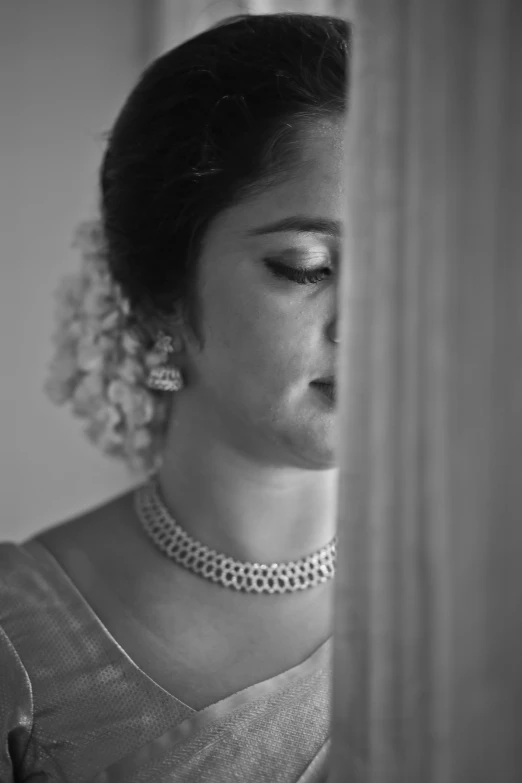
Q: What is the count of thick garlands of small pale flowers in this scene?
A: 1